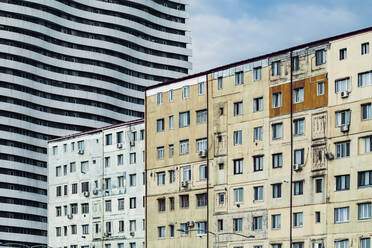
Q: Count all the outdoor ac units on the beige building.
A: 7